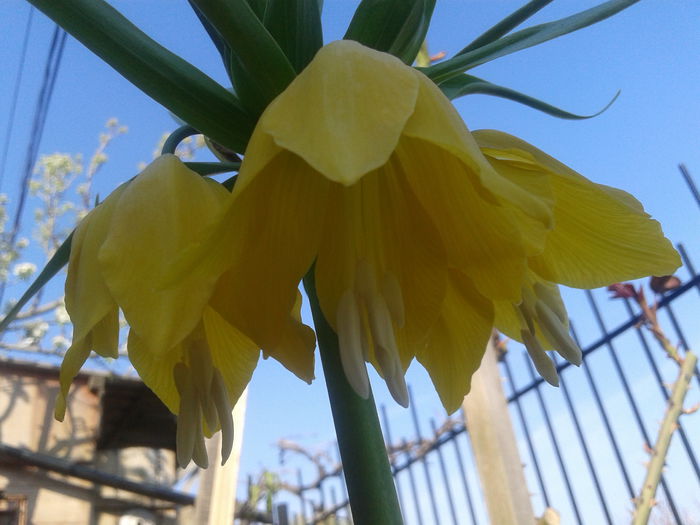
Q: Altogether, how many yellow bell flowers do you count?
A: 3